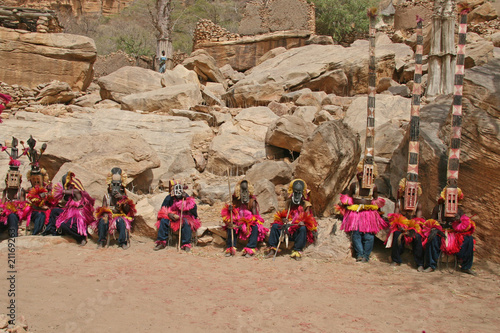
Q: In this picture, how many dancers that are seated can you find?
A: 9